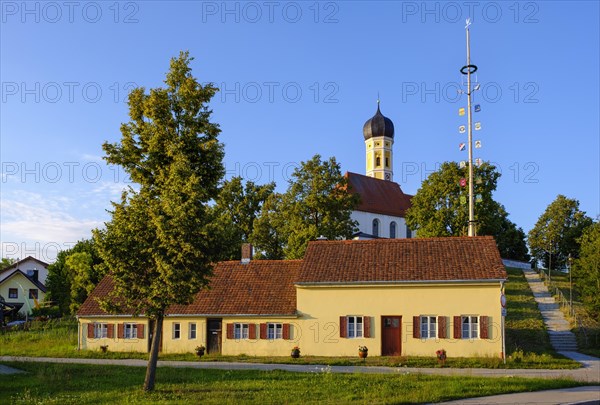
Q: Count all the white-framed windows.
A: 9